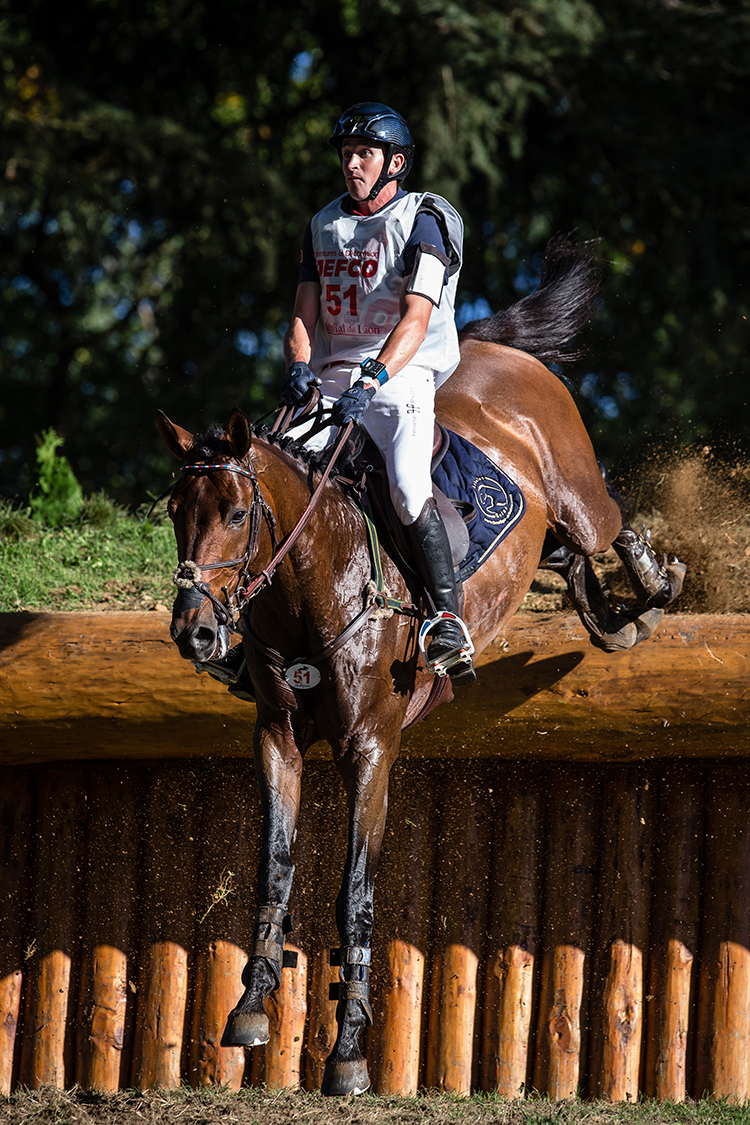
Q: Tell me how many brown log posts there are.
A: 14